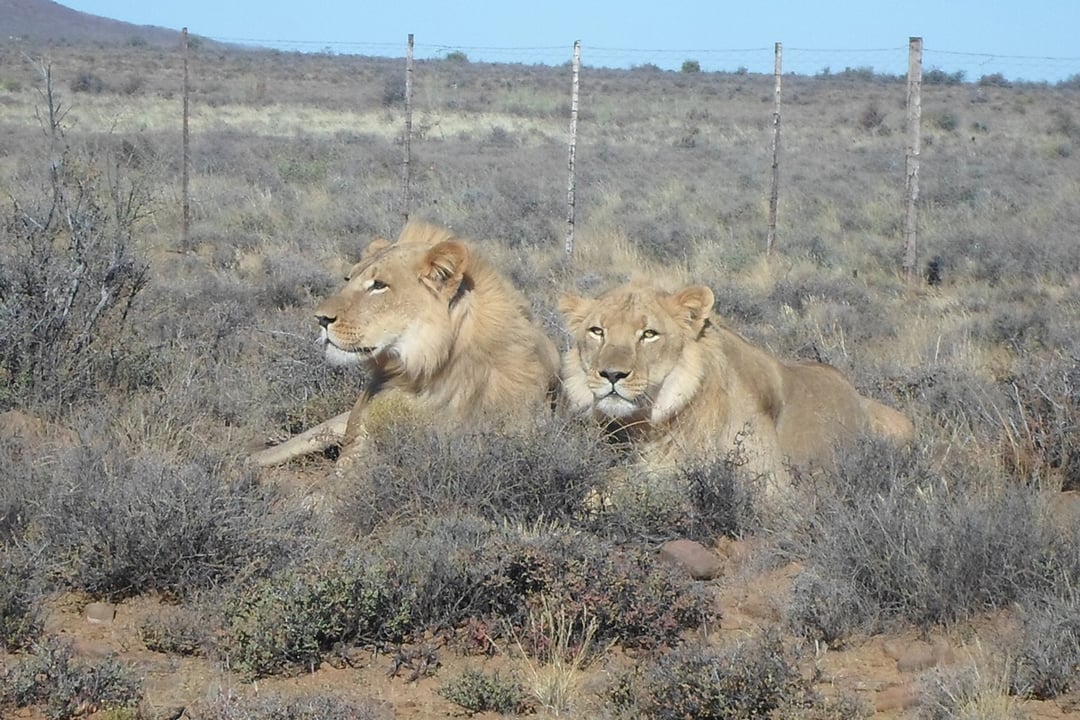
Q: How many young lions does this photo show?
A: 2